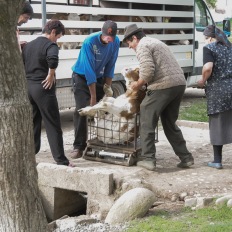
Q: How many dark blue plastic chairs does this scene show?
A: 0